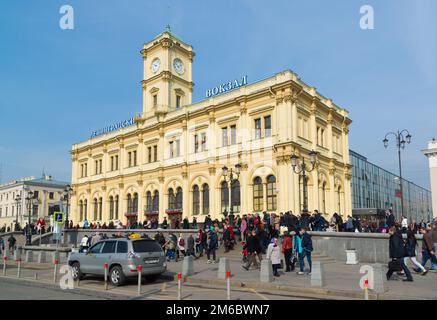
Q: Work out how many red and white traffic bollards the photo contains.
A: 8